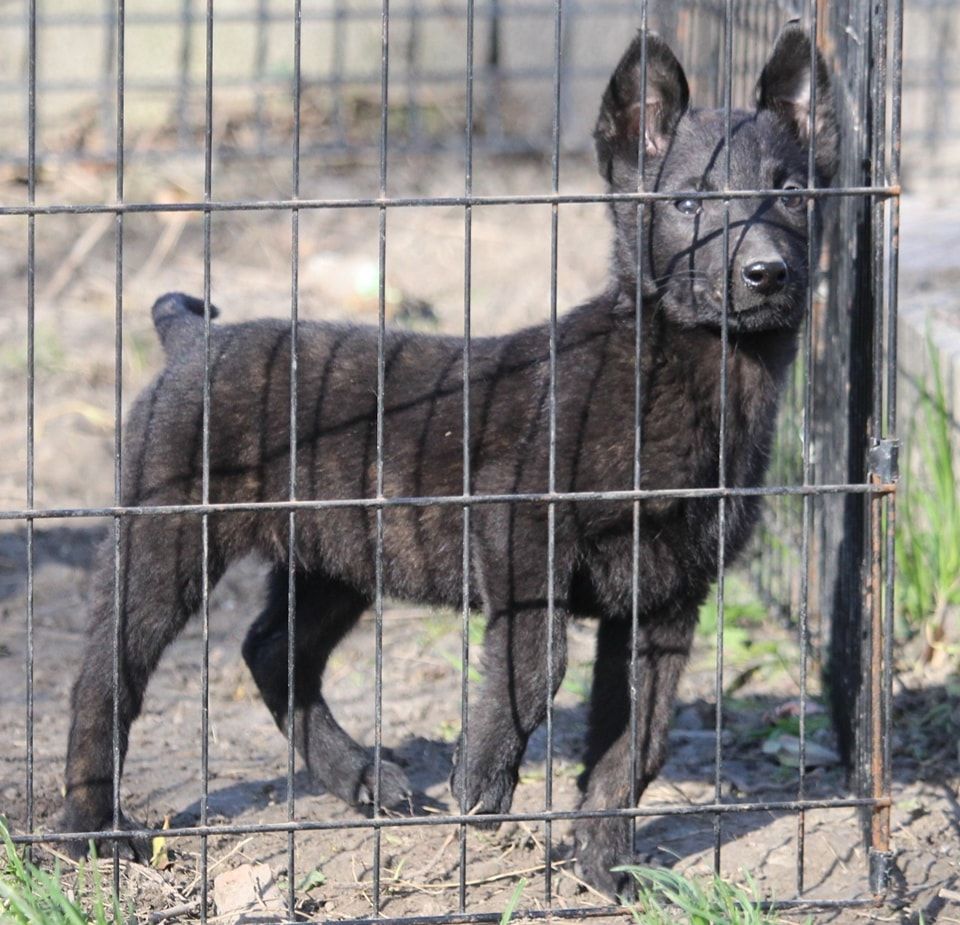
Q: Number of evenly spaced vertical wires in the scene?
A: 10